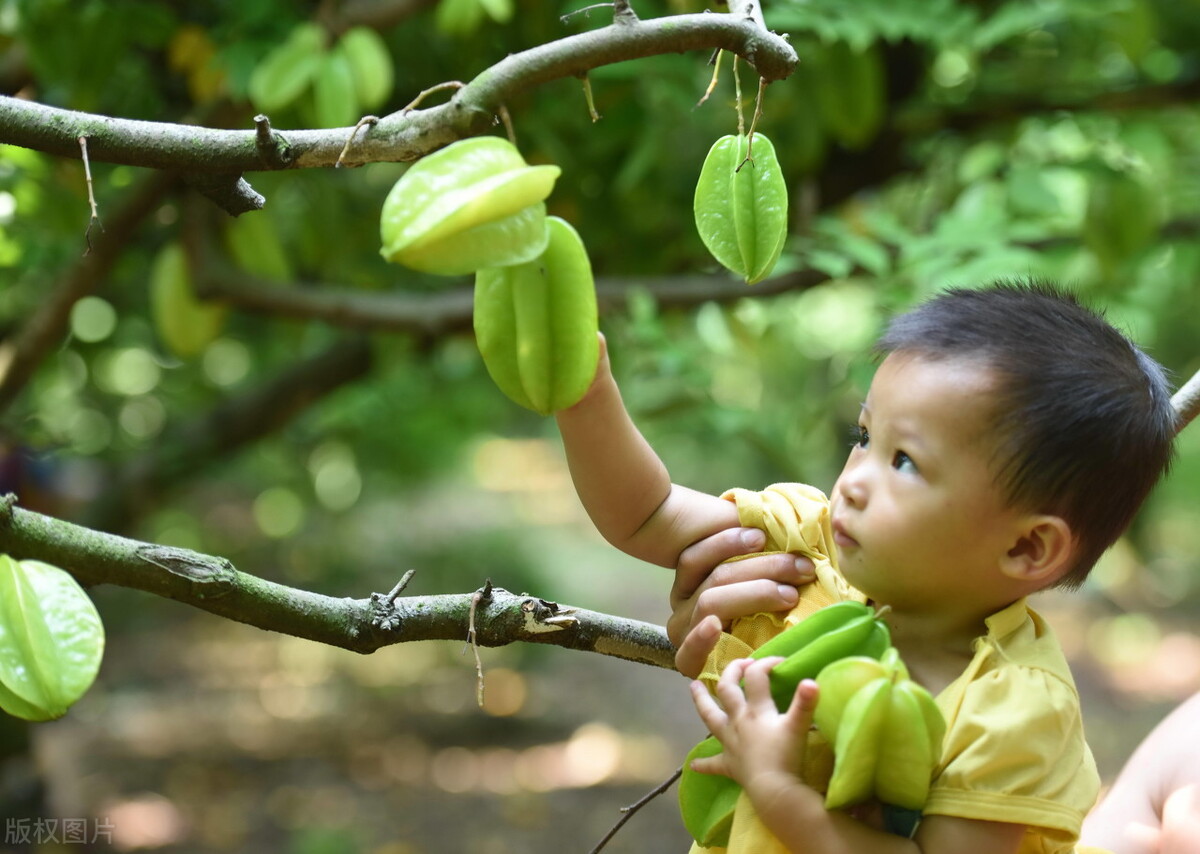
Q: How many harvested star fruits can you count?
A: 3